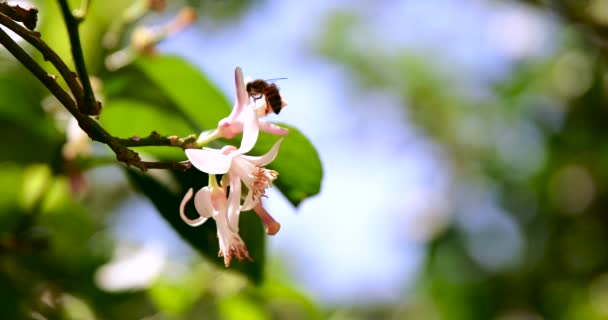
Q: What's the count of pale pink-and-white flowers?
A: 3